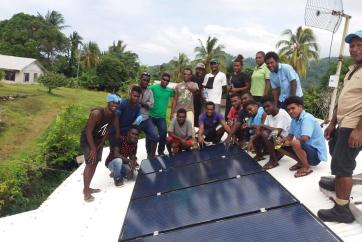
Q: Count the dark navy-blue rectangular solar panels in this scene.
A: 4